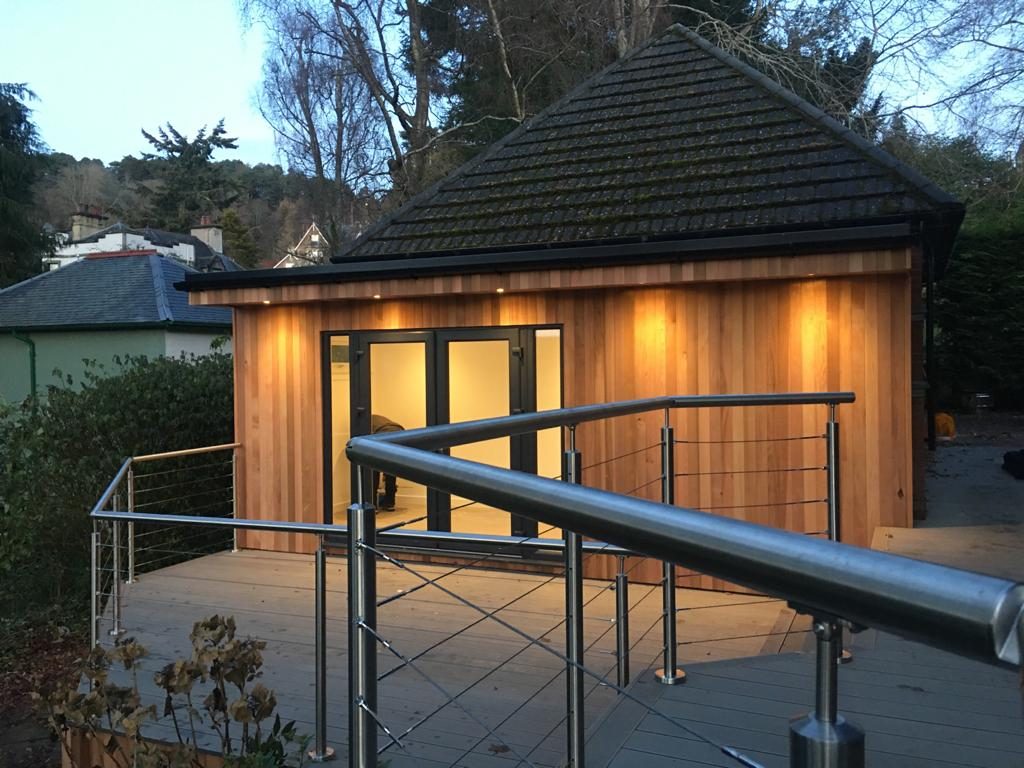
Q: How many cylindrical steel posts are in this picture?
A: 11